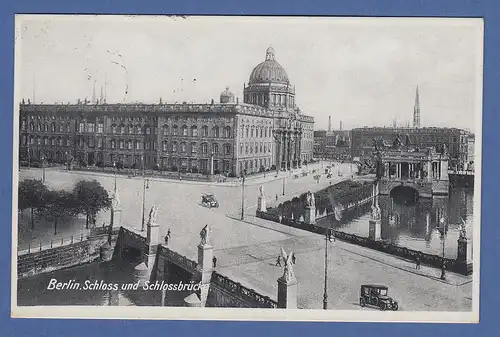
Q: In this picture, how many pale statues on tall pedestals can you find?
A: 8